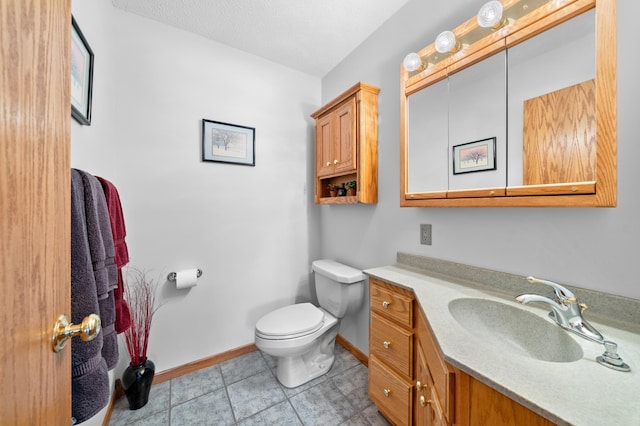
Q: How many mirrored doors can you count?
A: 3